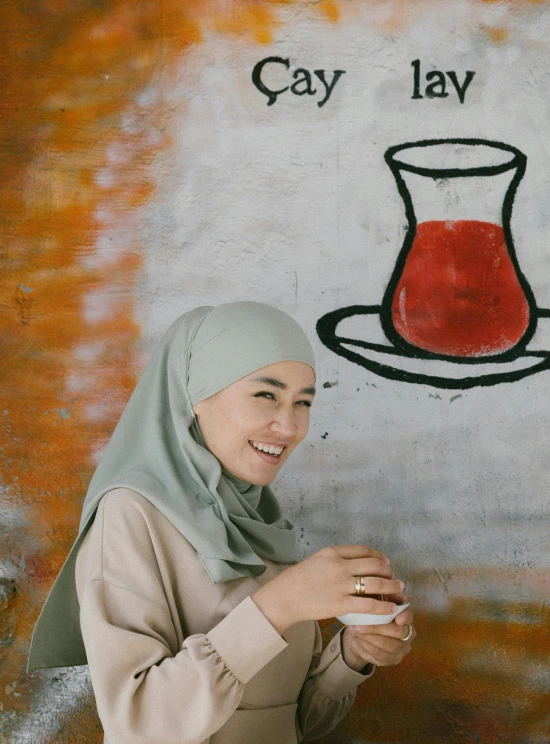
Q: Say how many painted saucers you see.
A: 1